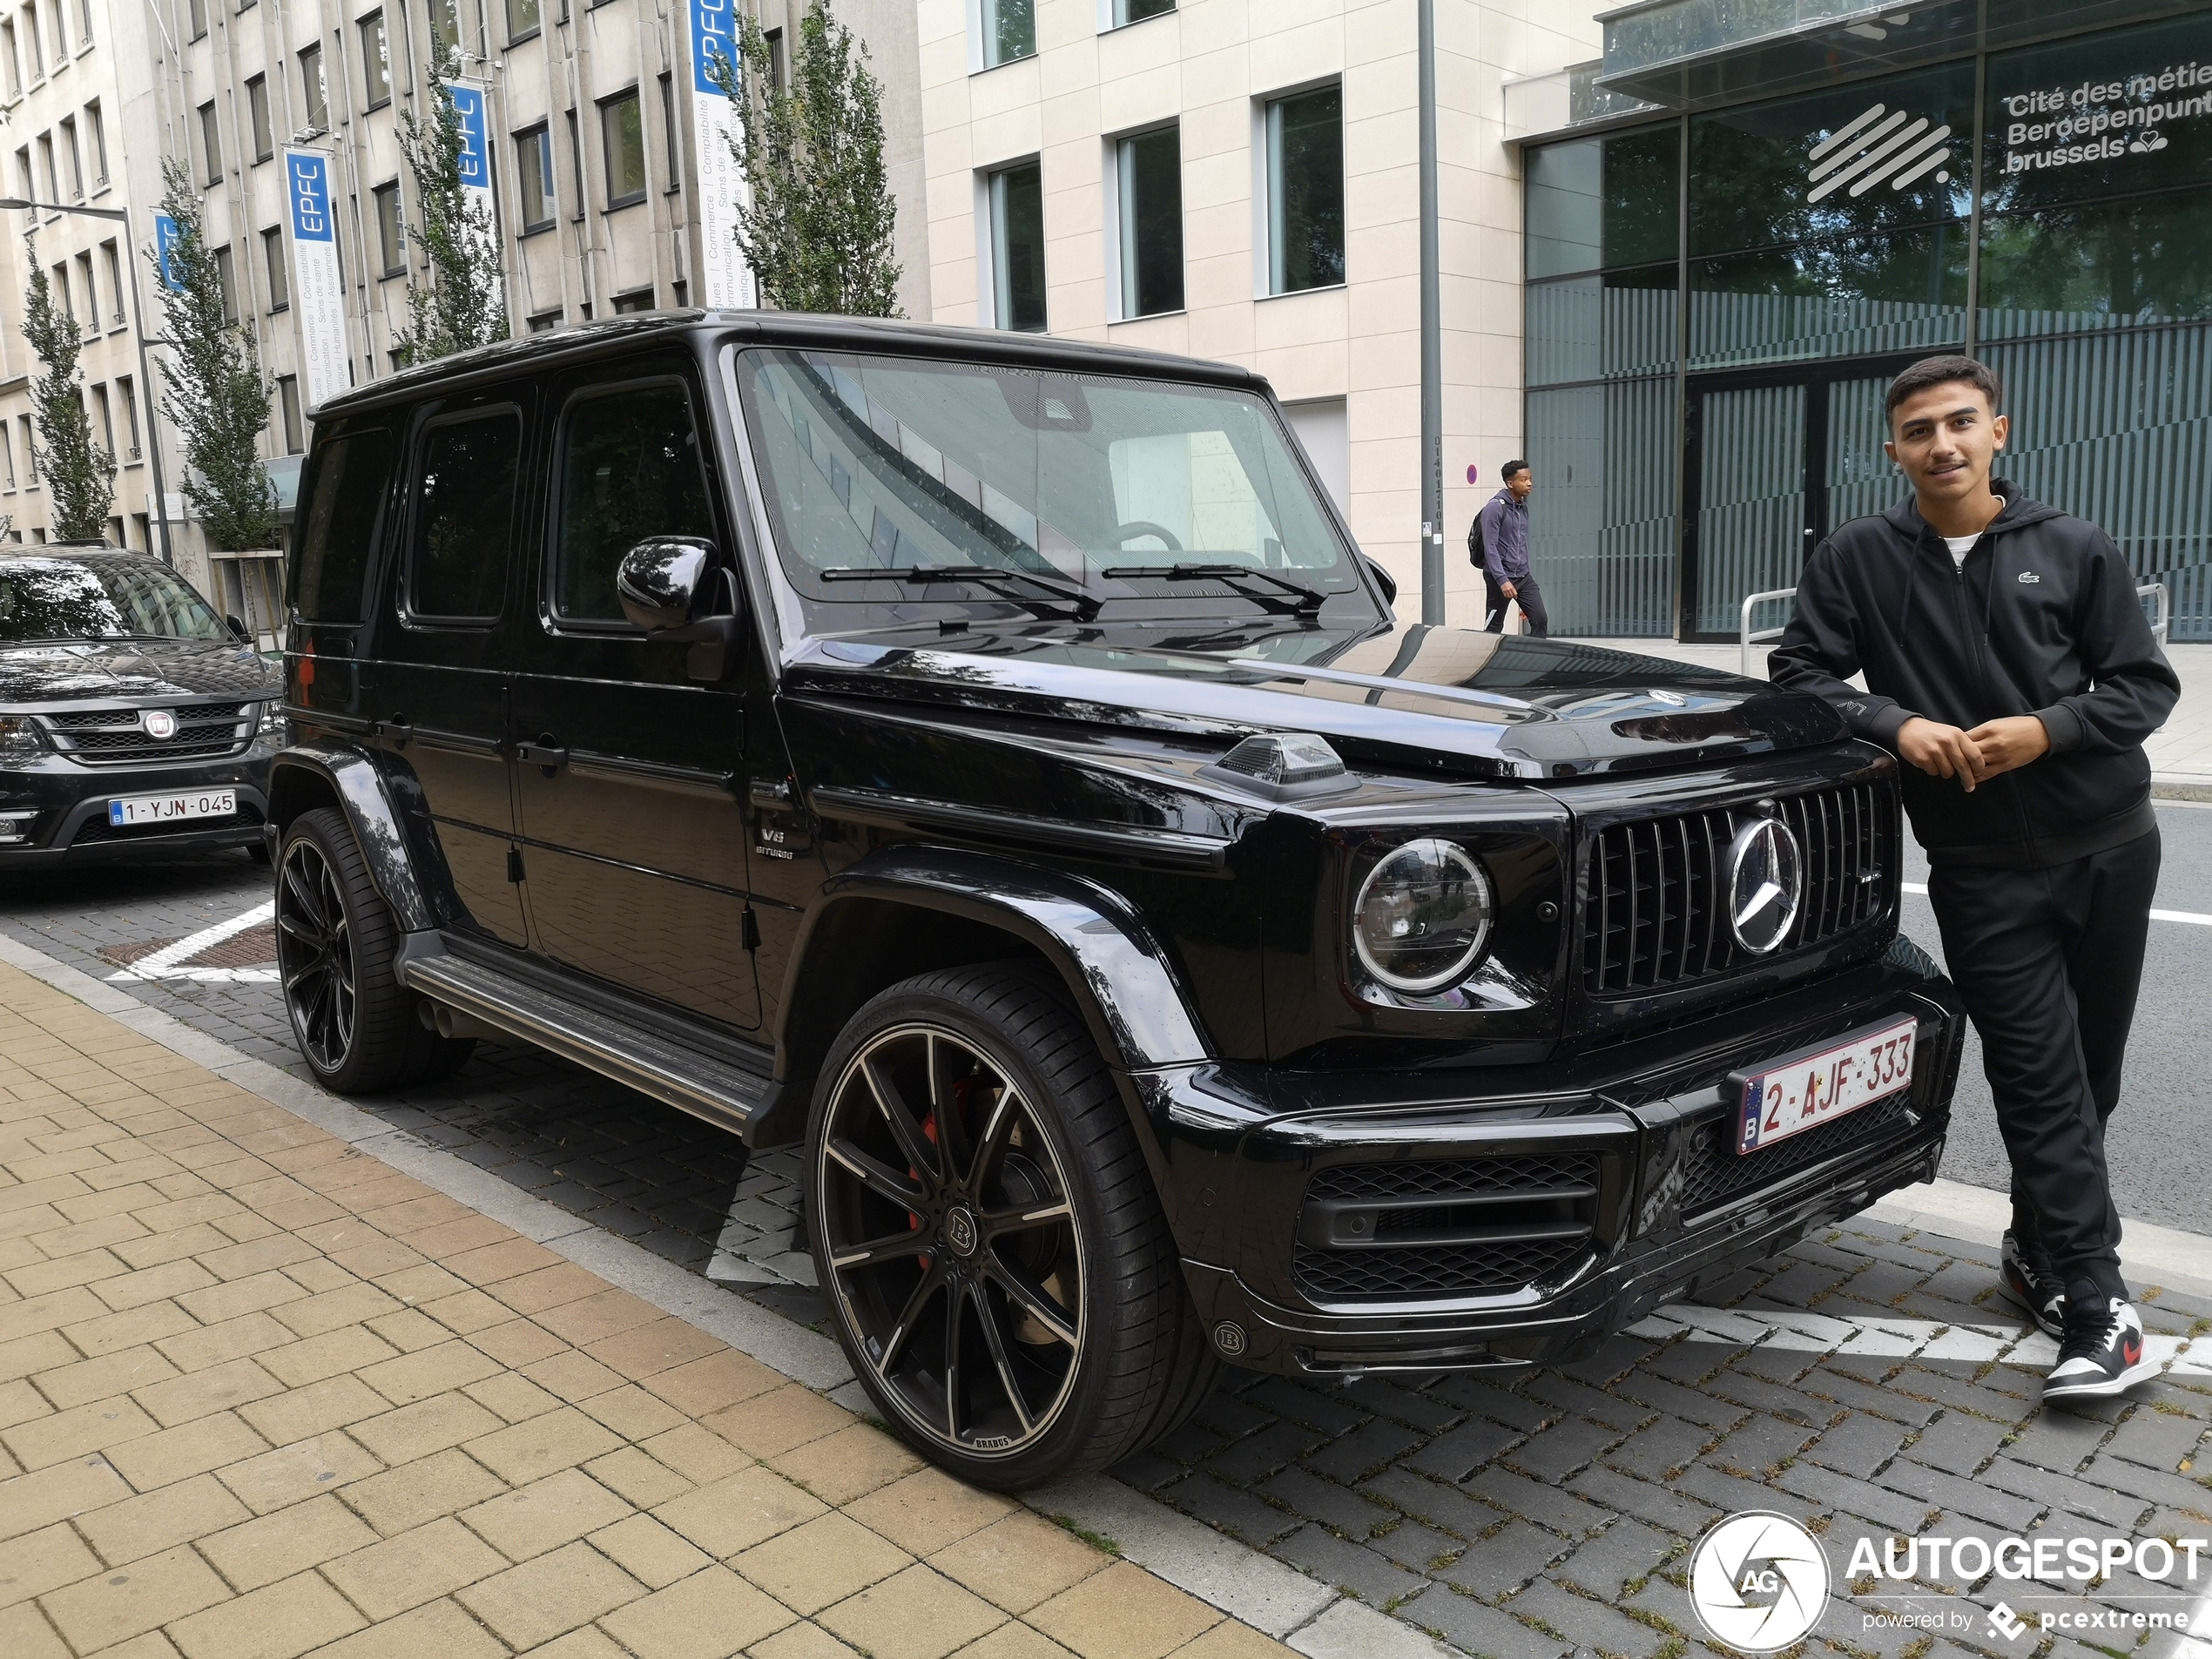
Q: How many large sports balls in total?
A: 0